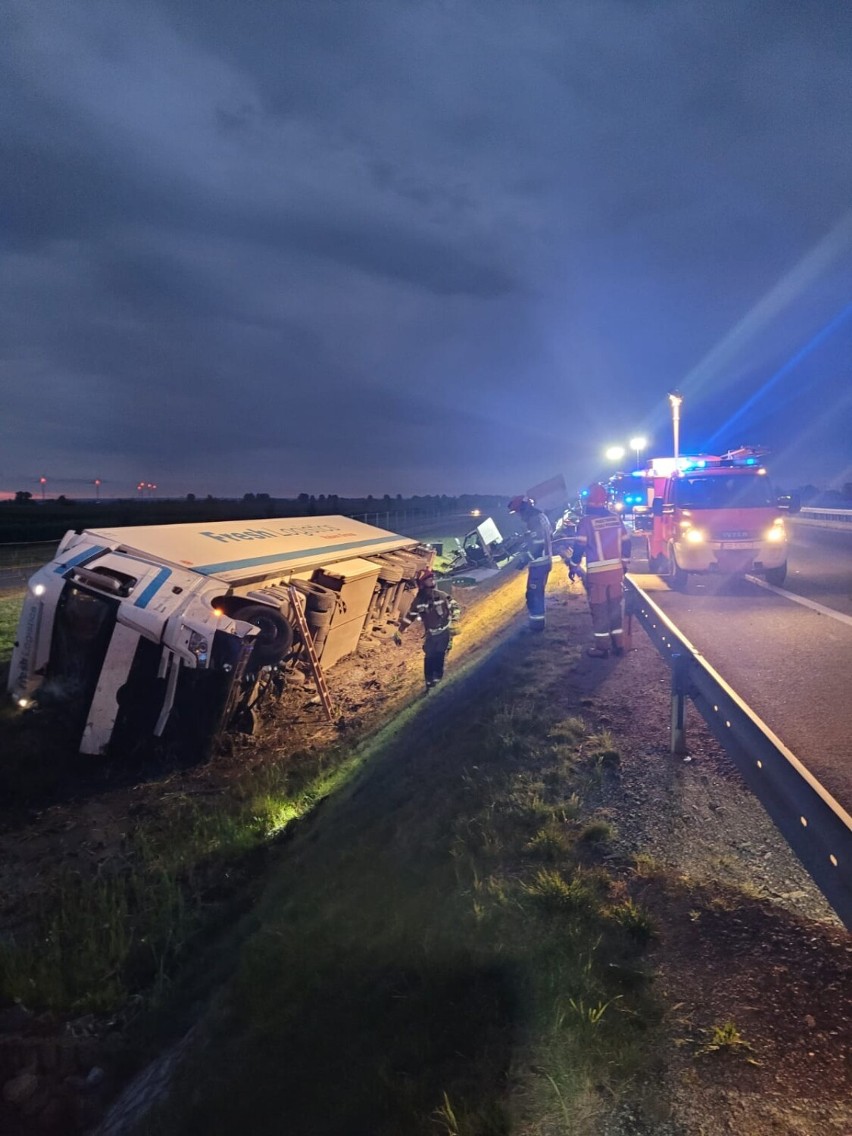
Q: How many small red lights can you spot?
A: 6